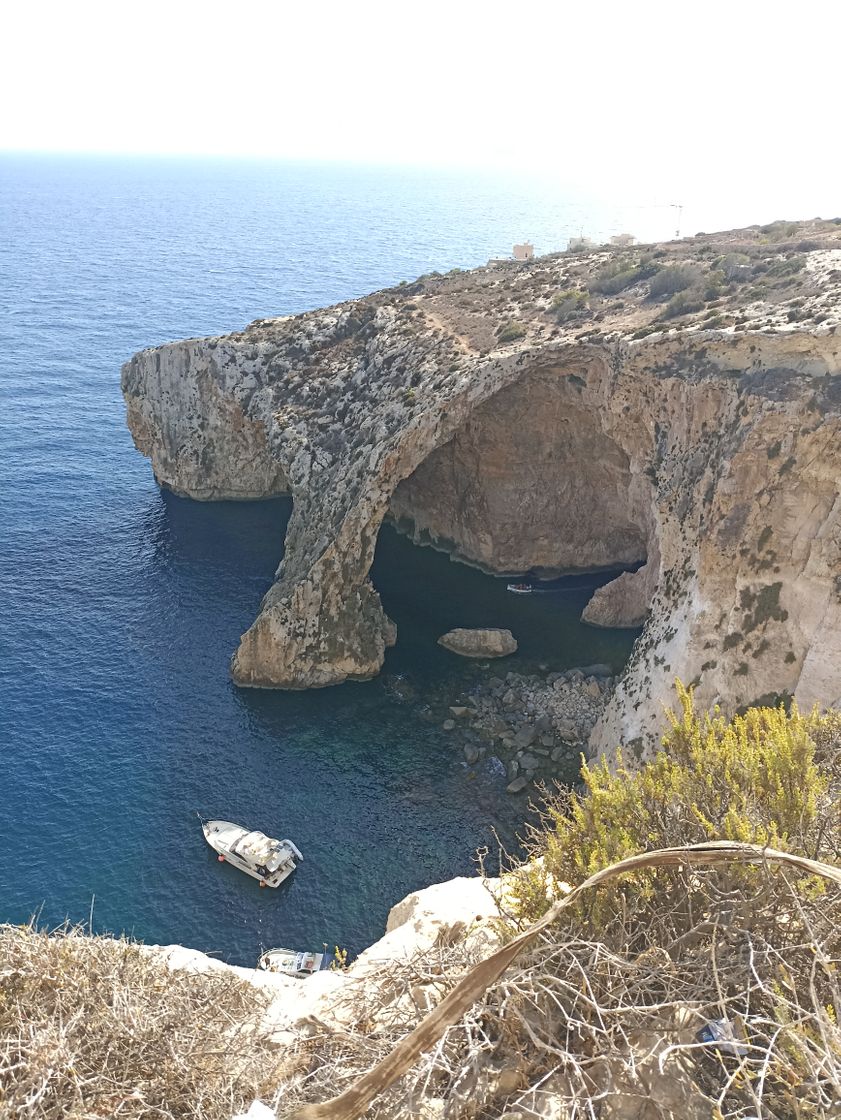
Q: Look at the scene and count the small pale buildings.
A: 3